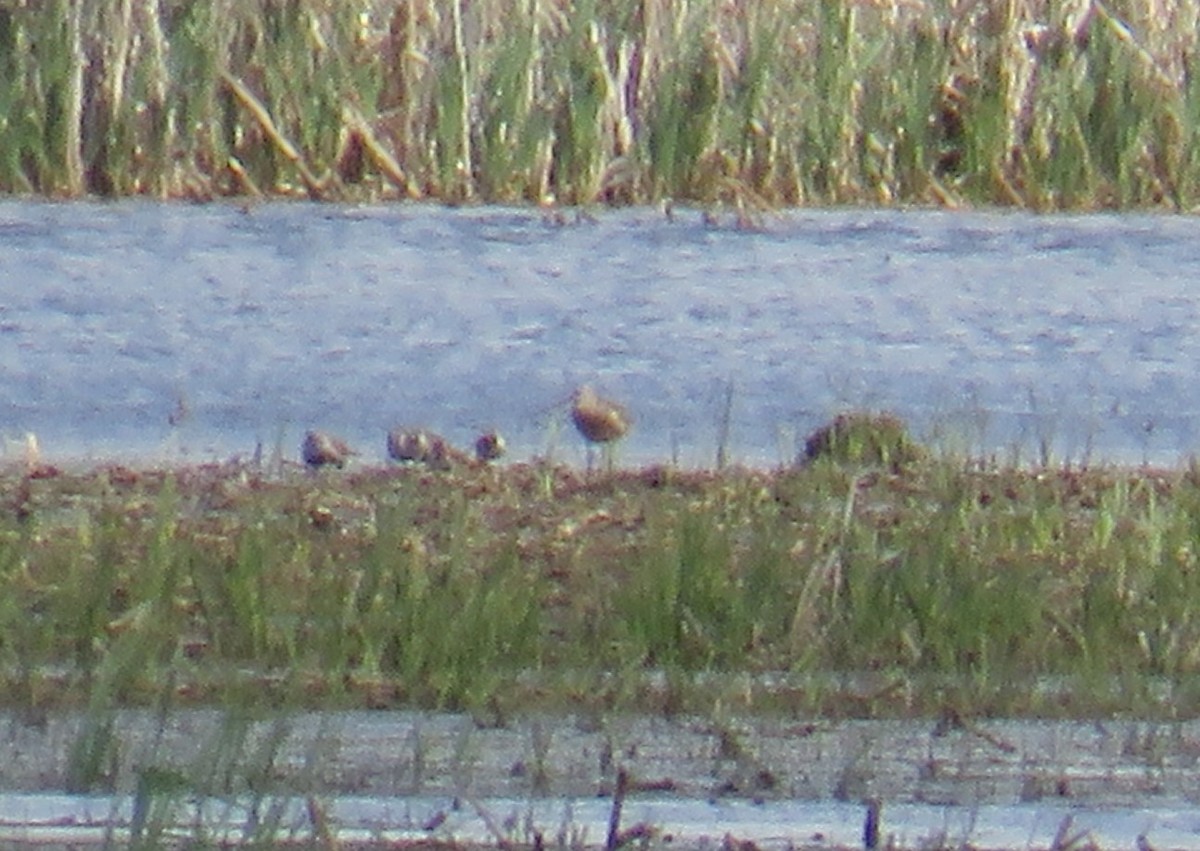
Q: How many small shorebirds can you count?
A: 4